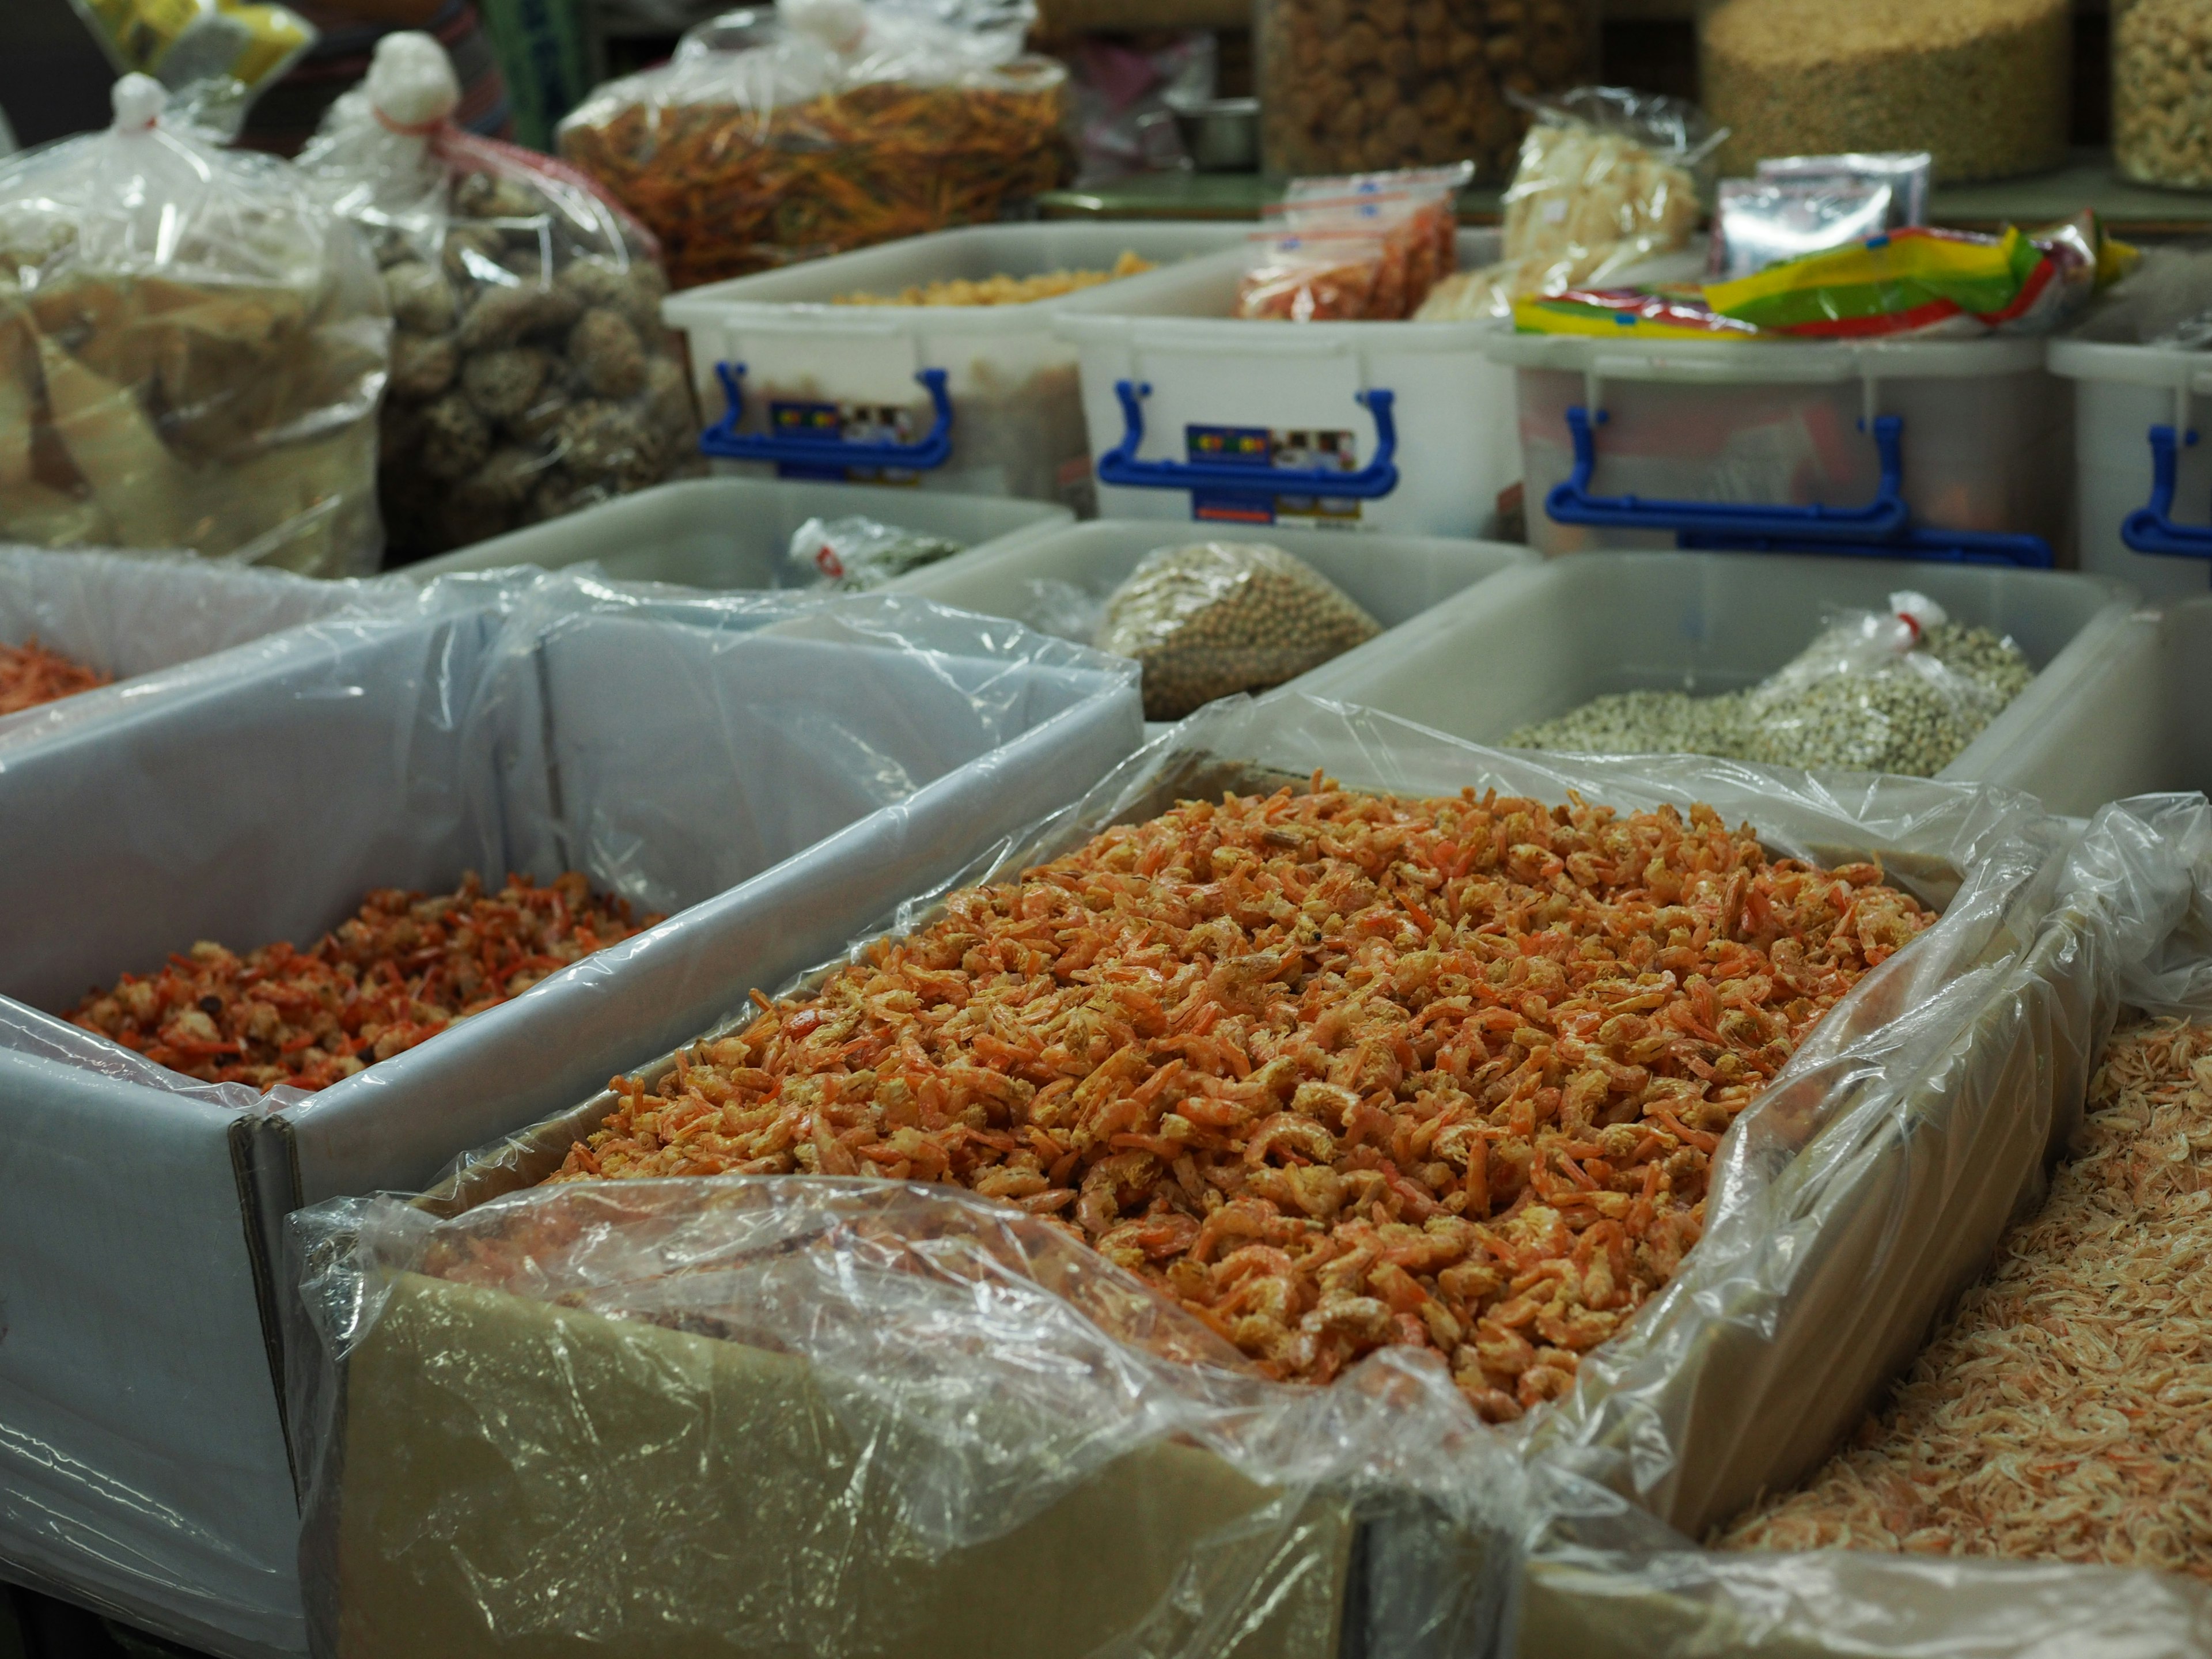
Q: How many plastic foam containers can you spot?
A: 0